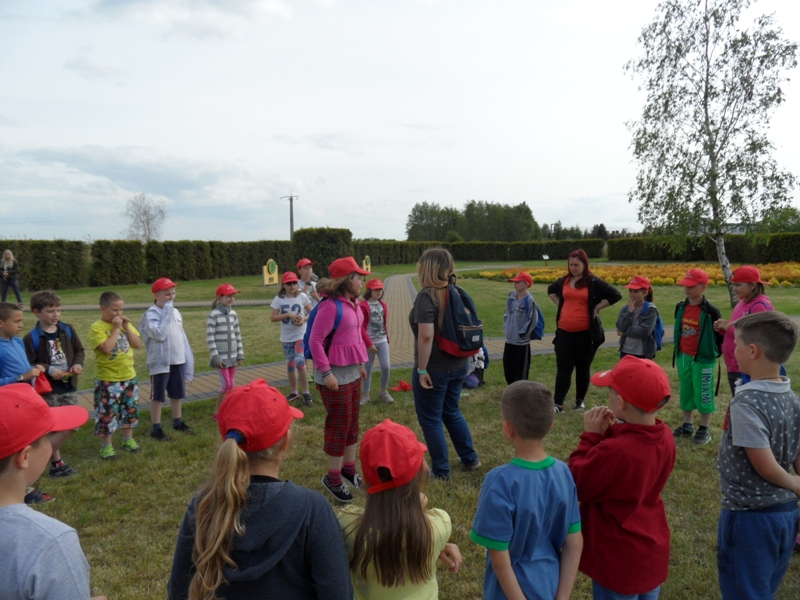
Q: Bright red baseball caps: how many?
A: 14